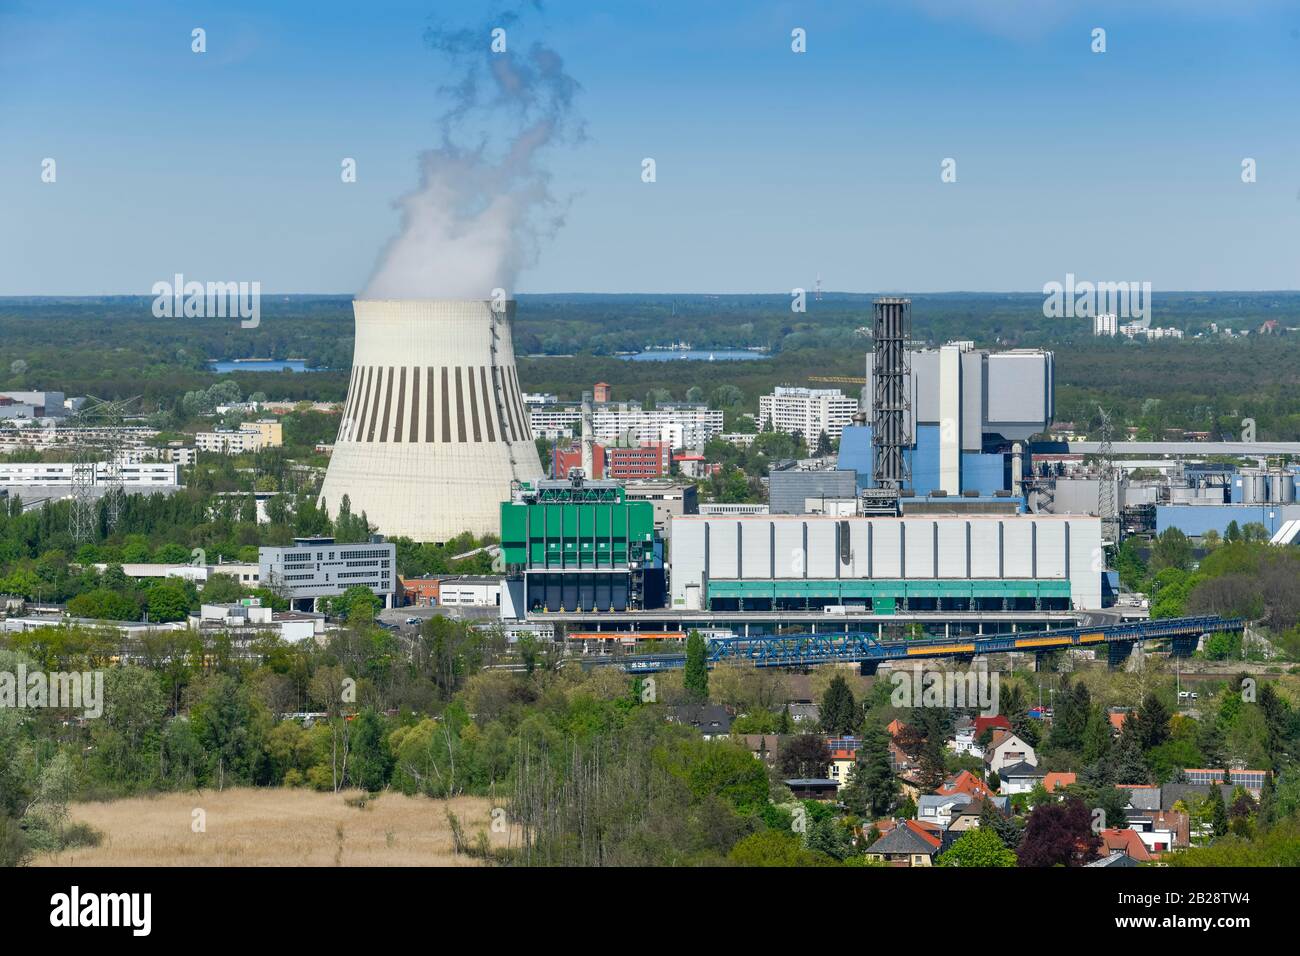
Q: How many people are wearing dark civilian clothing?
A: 0